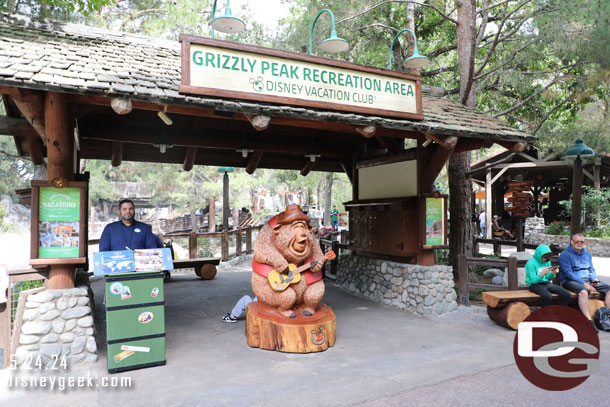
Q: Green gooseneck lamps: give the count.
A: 3